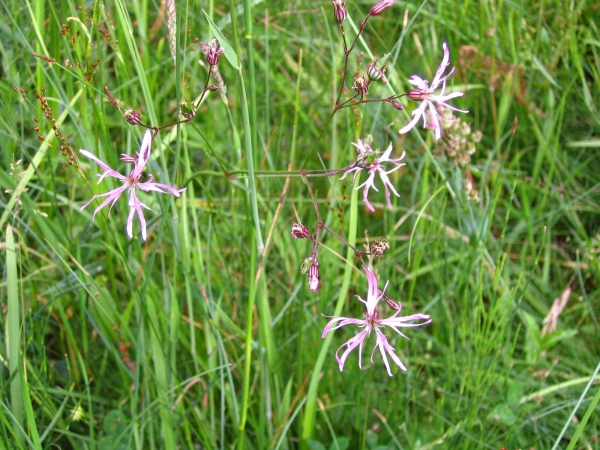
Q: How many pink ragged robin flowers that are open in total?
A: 4